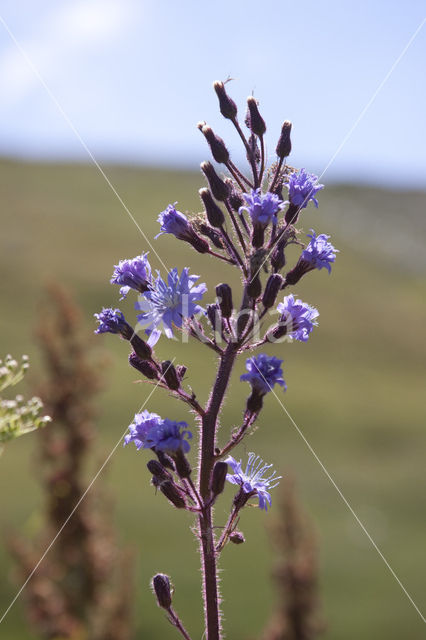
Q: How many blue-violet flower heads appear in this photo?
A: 12